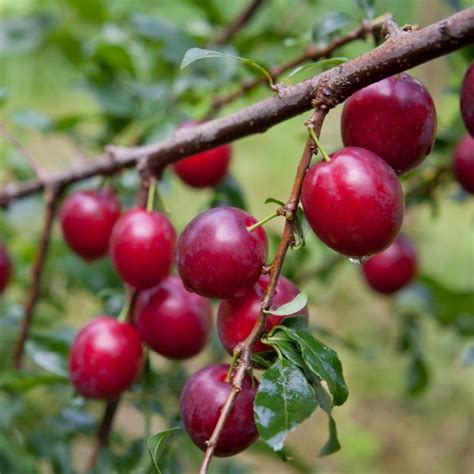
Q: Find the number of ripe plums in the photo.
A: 14